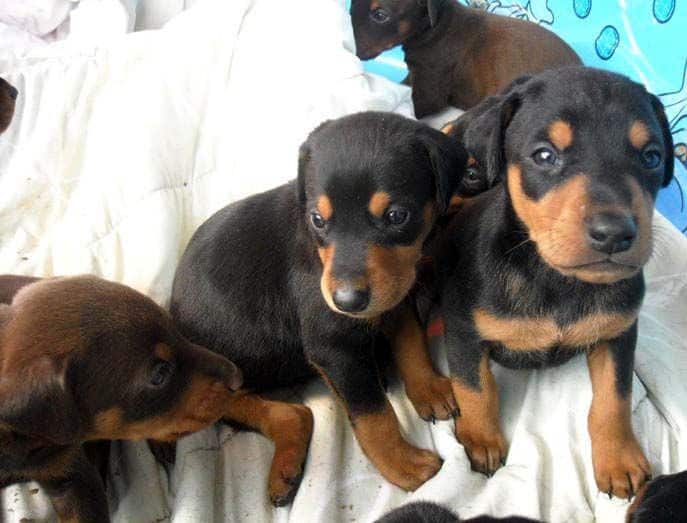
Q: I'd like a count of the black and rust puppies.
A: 3